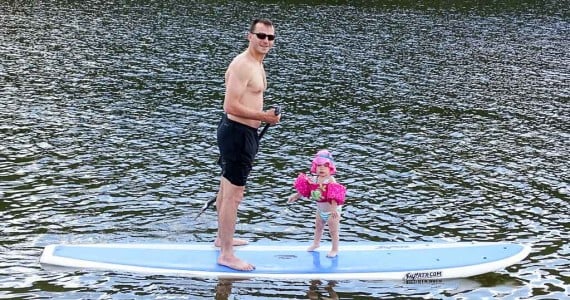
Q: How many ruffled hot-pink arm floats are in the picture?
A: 2